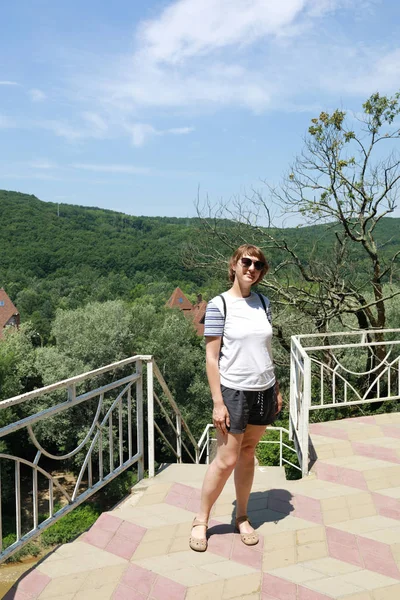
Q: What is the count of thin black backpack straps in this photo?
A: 2